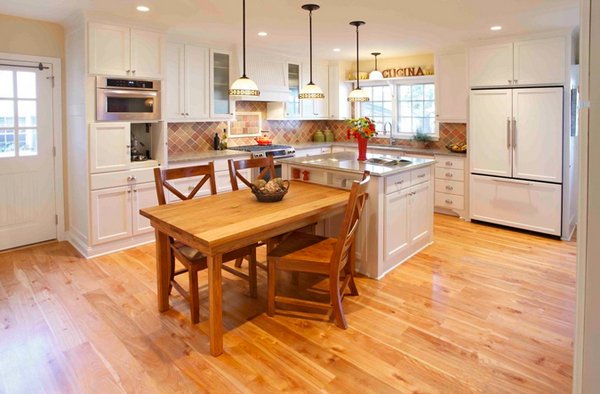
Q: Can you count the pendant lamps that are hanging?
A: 4